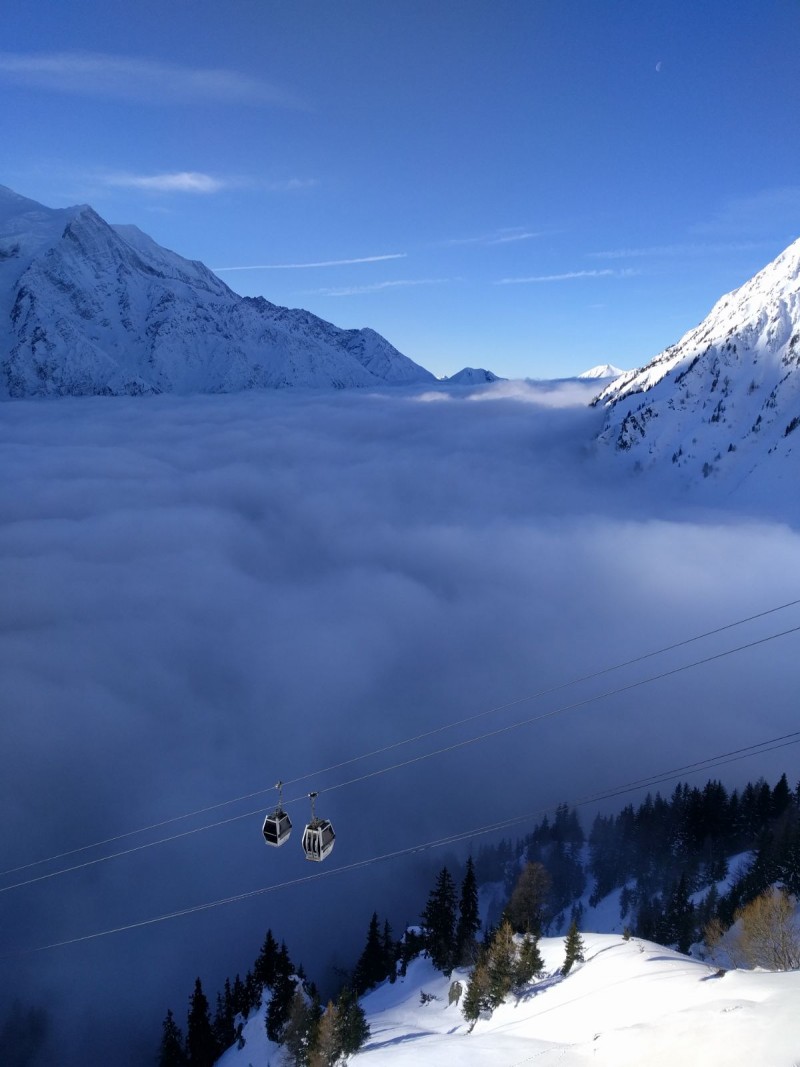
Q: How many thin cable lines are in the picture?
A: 4